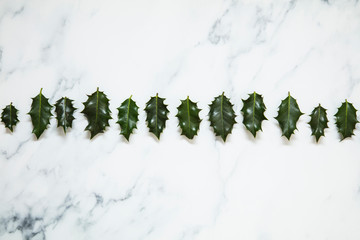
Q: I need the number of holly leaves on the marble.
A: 12